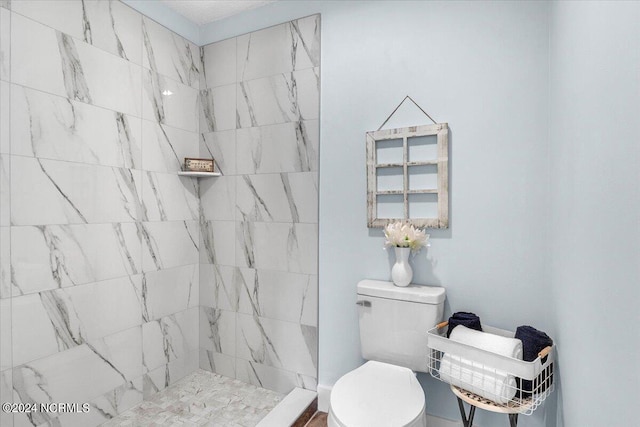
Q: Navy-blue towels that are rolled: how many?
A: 2